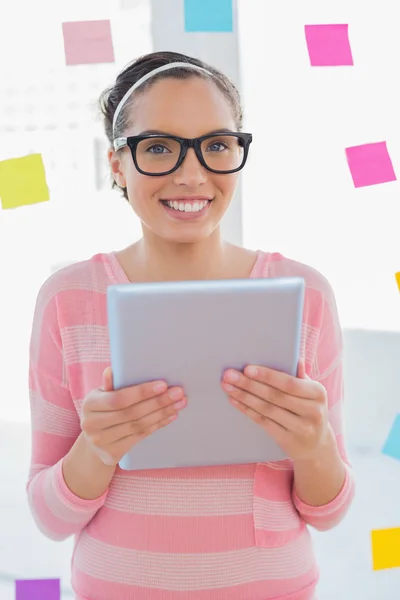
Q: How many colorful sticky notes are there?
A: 9